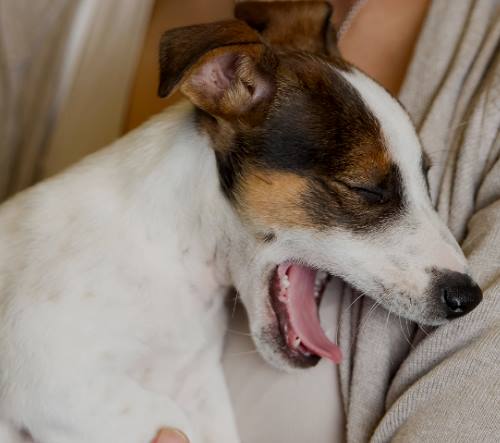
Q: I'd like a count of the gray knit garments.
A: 1